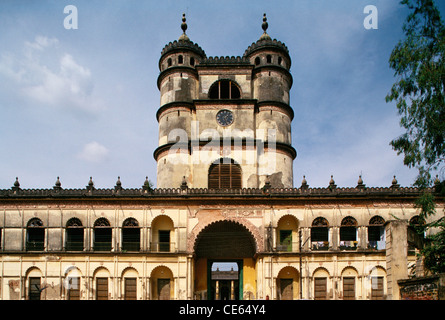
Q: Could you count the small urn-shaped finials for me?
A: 12